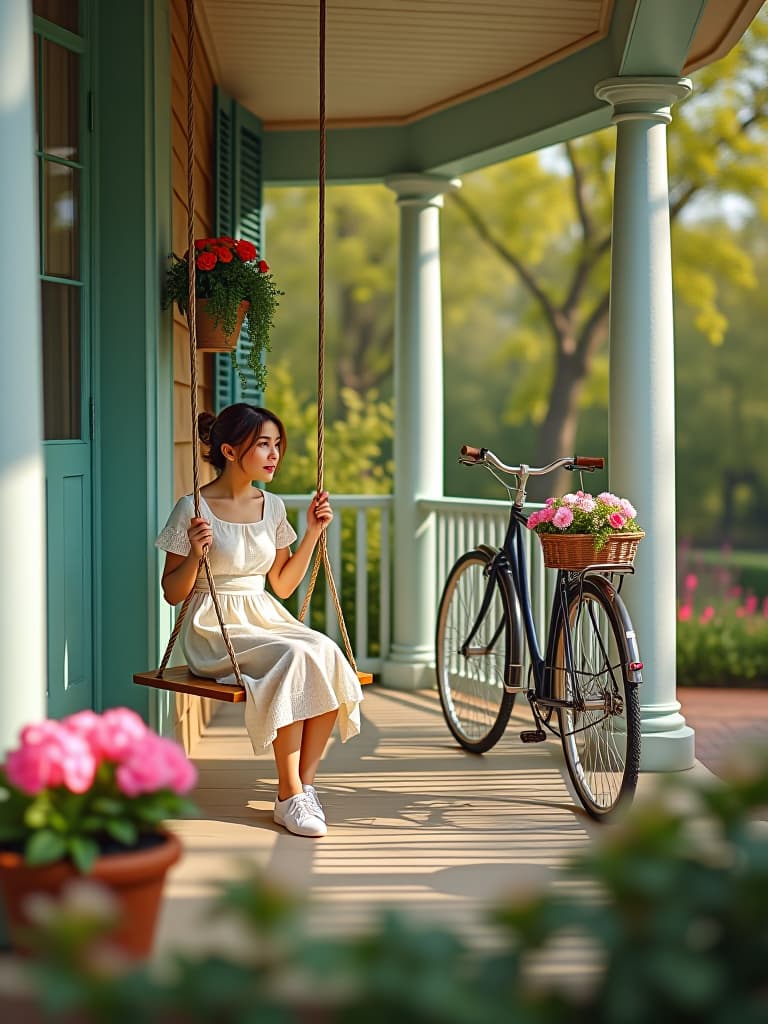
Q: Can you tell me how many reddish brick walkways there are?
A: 1